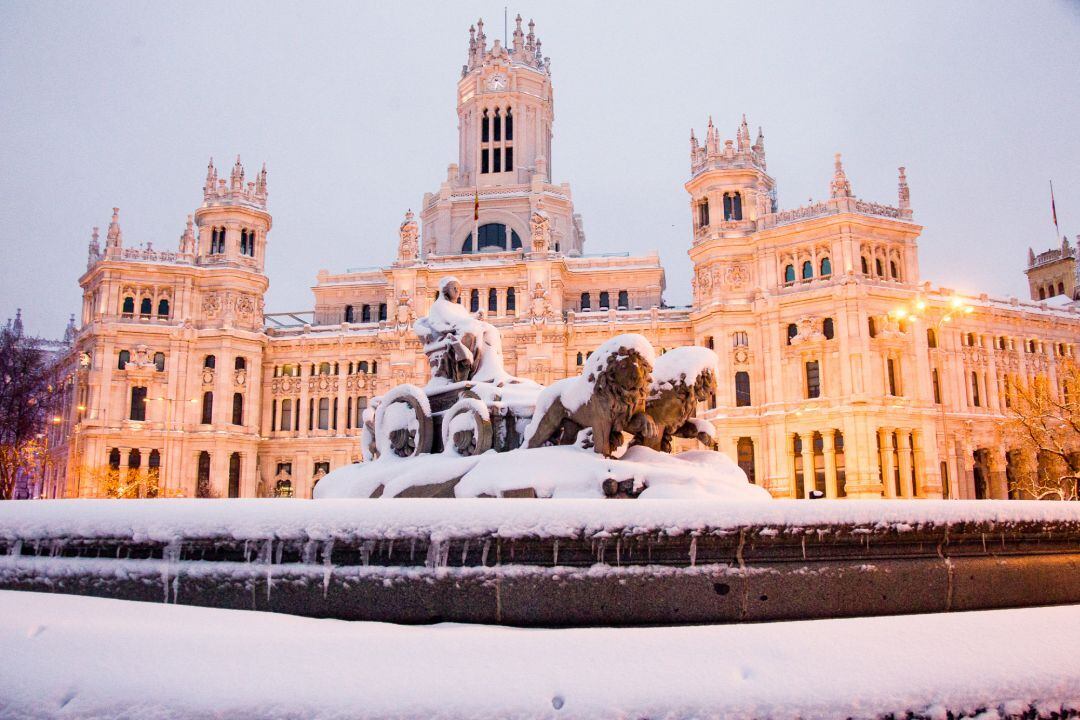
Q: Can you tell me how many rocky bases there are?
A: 1